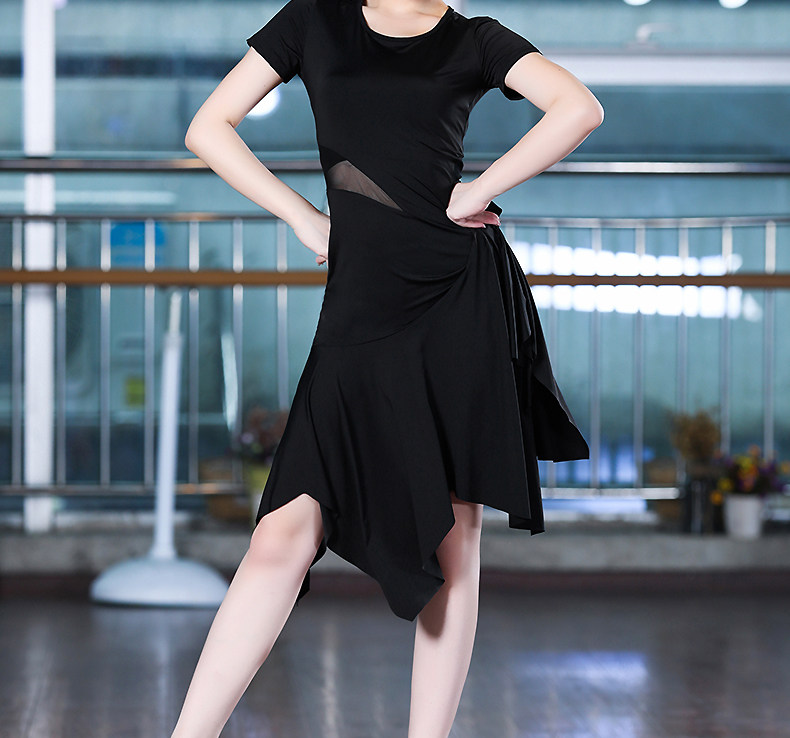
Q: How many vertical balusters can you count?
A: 14